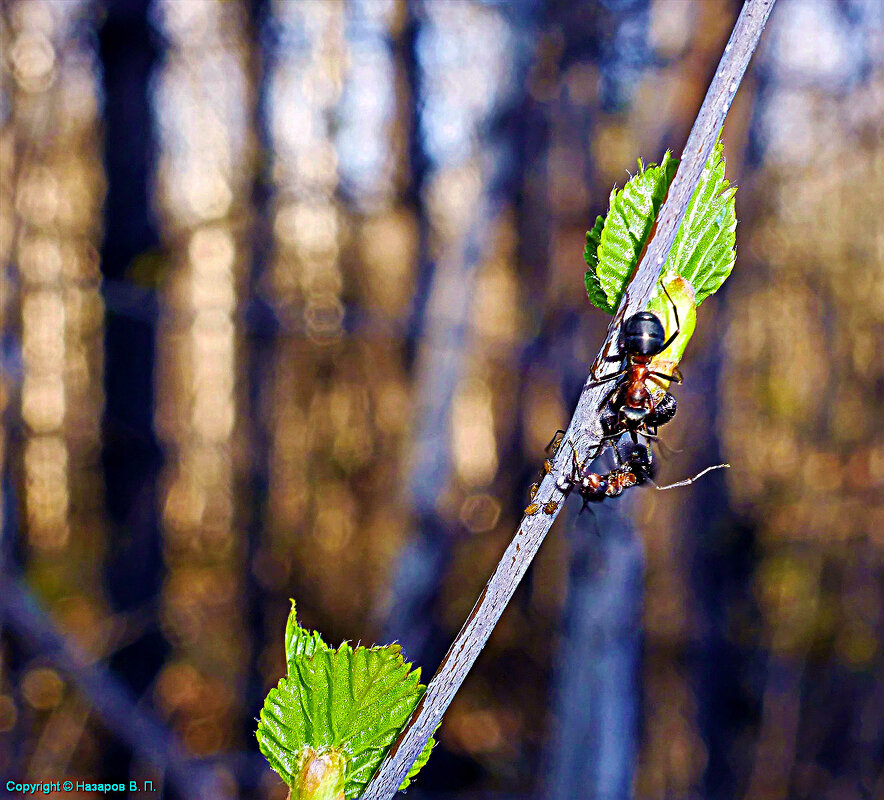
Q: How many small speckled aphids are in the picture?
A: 5